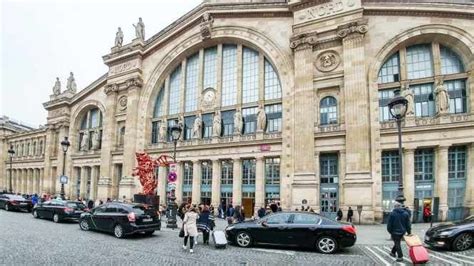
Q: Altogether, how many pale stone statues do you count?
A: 14